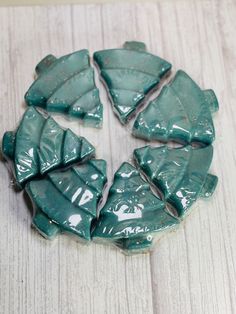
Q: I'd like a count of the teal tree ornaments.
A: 7